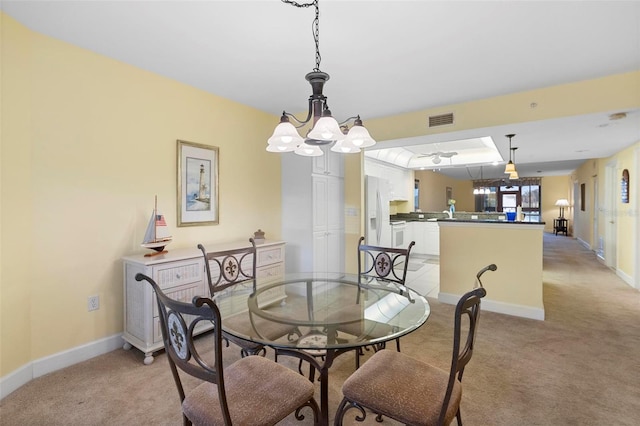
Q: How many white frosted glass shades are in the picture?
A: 6